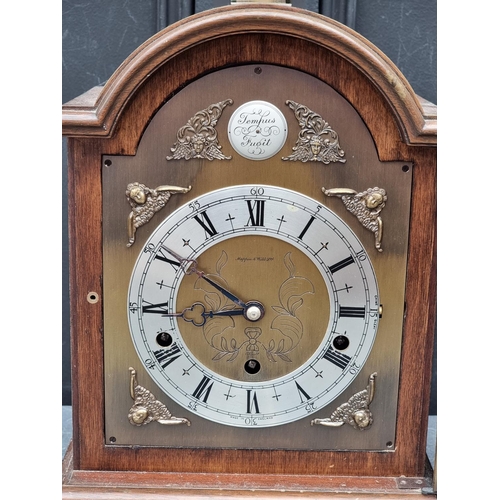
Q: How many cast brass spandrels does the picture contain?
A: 6